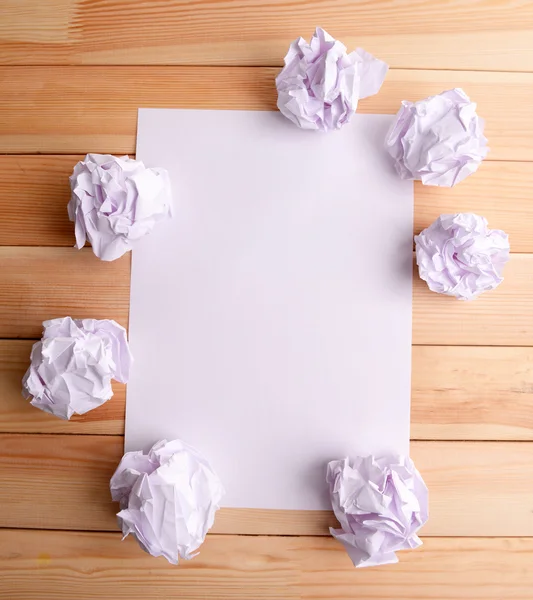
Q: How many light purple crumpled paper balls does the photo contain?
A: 7